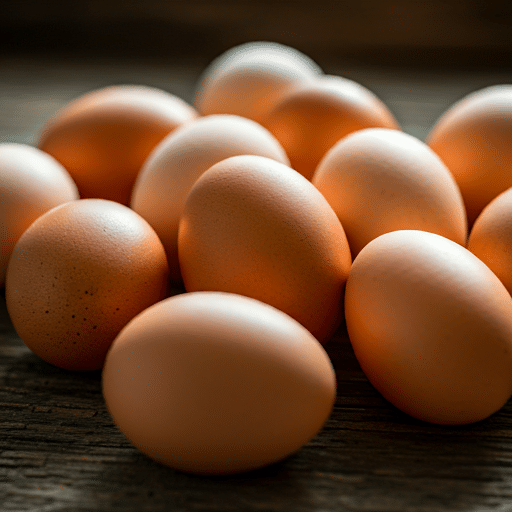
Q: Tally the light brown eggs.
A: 12